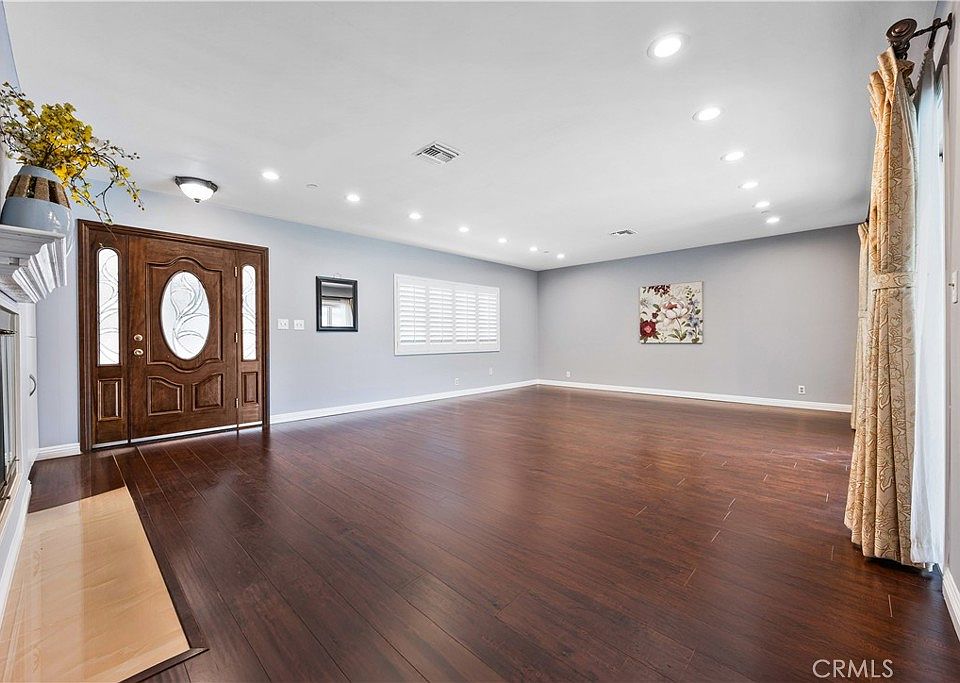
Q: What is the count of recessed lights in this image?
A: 13